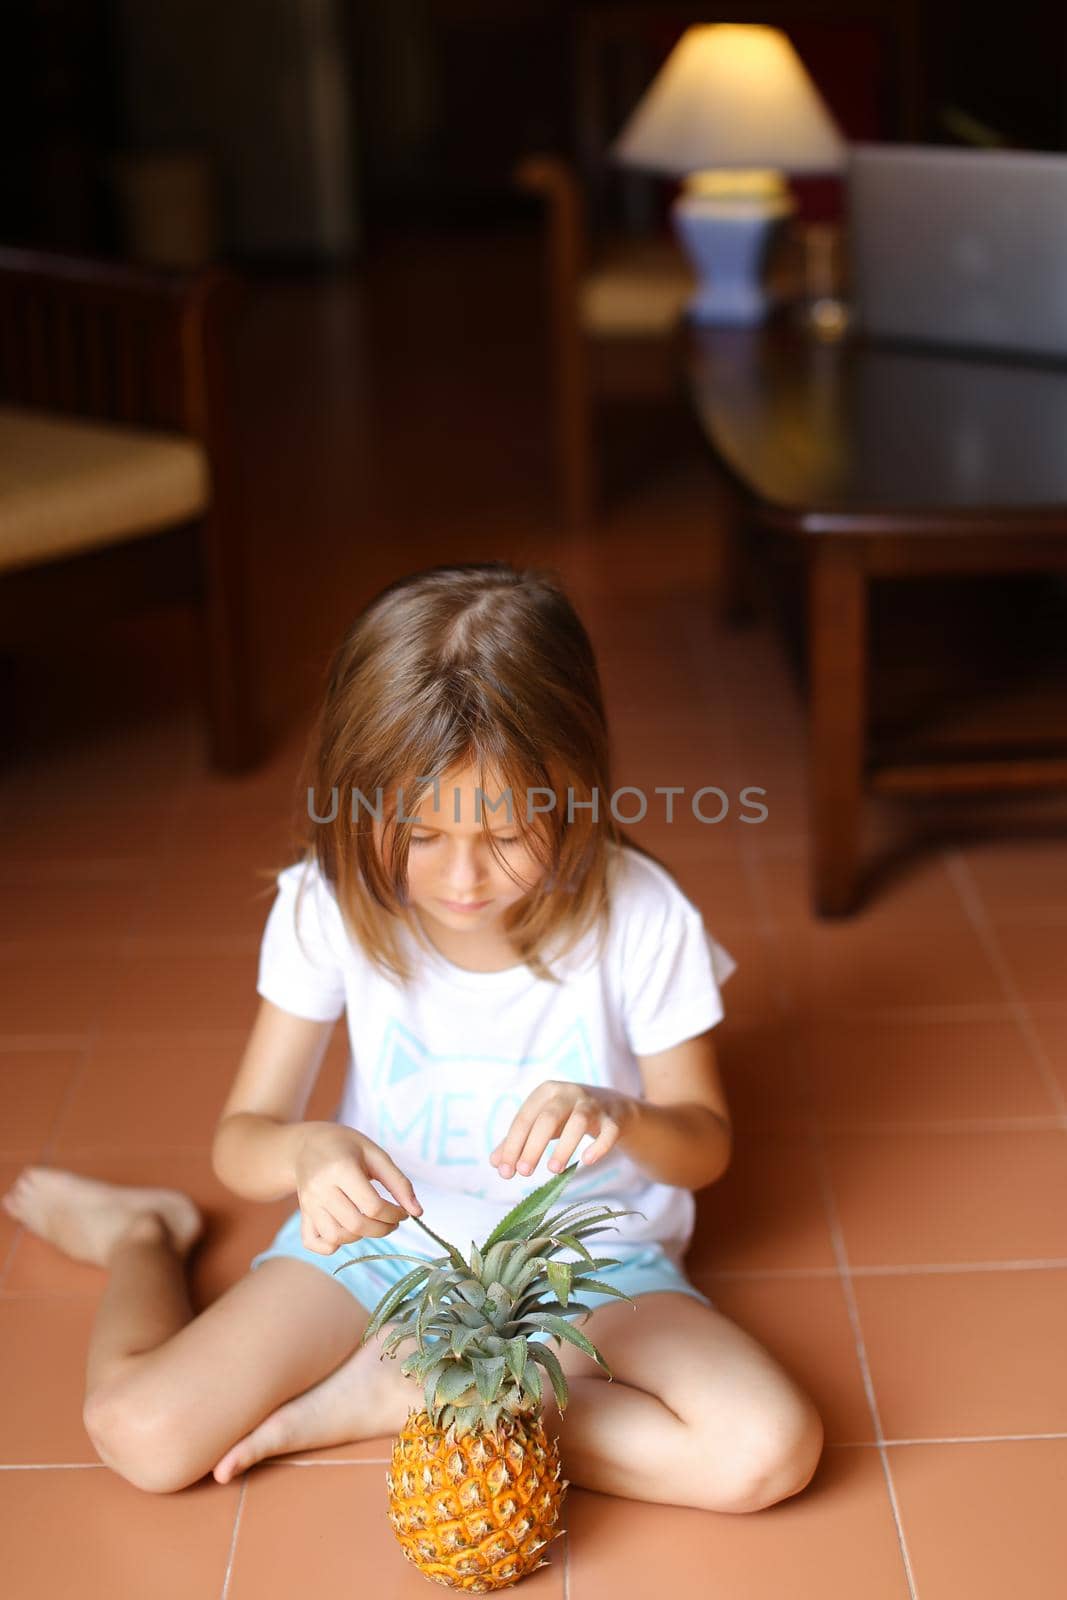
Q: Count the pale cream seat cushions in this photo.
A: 2